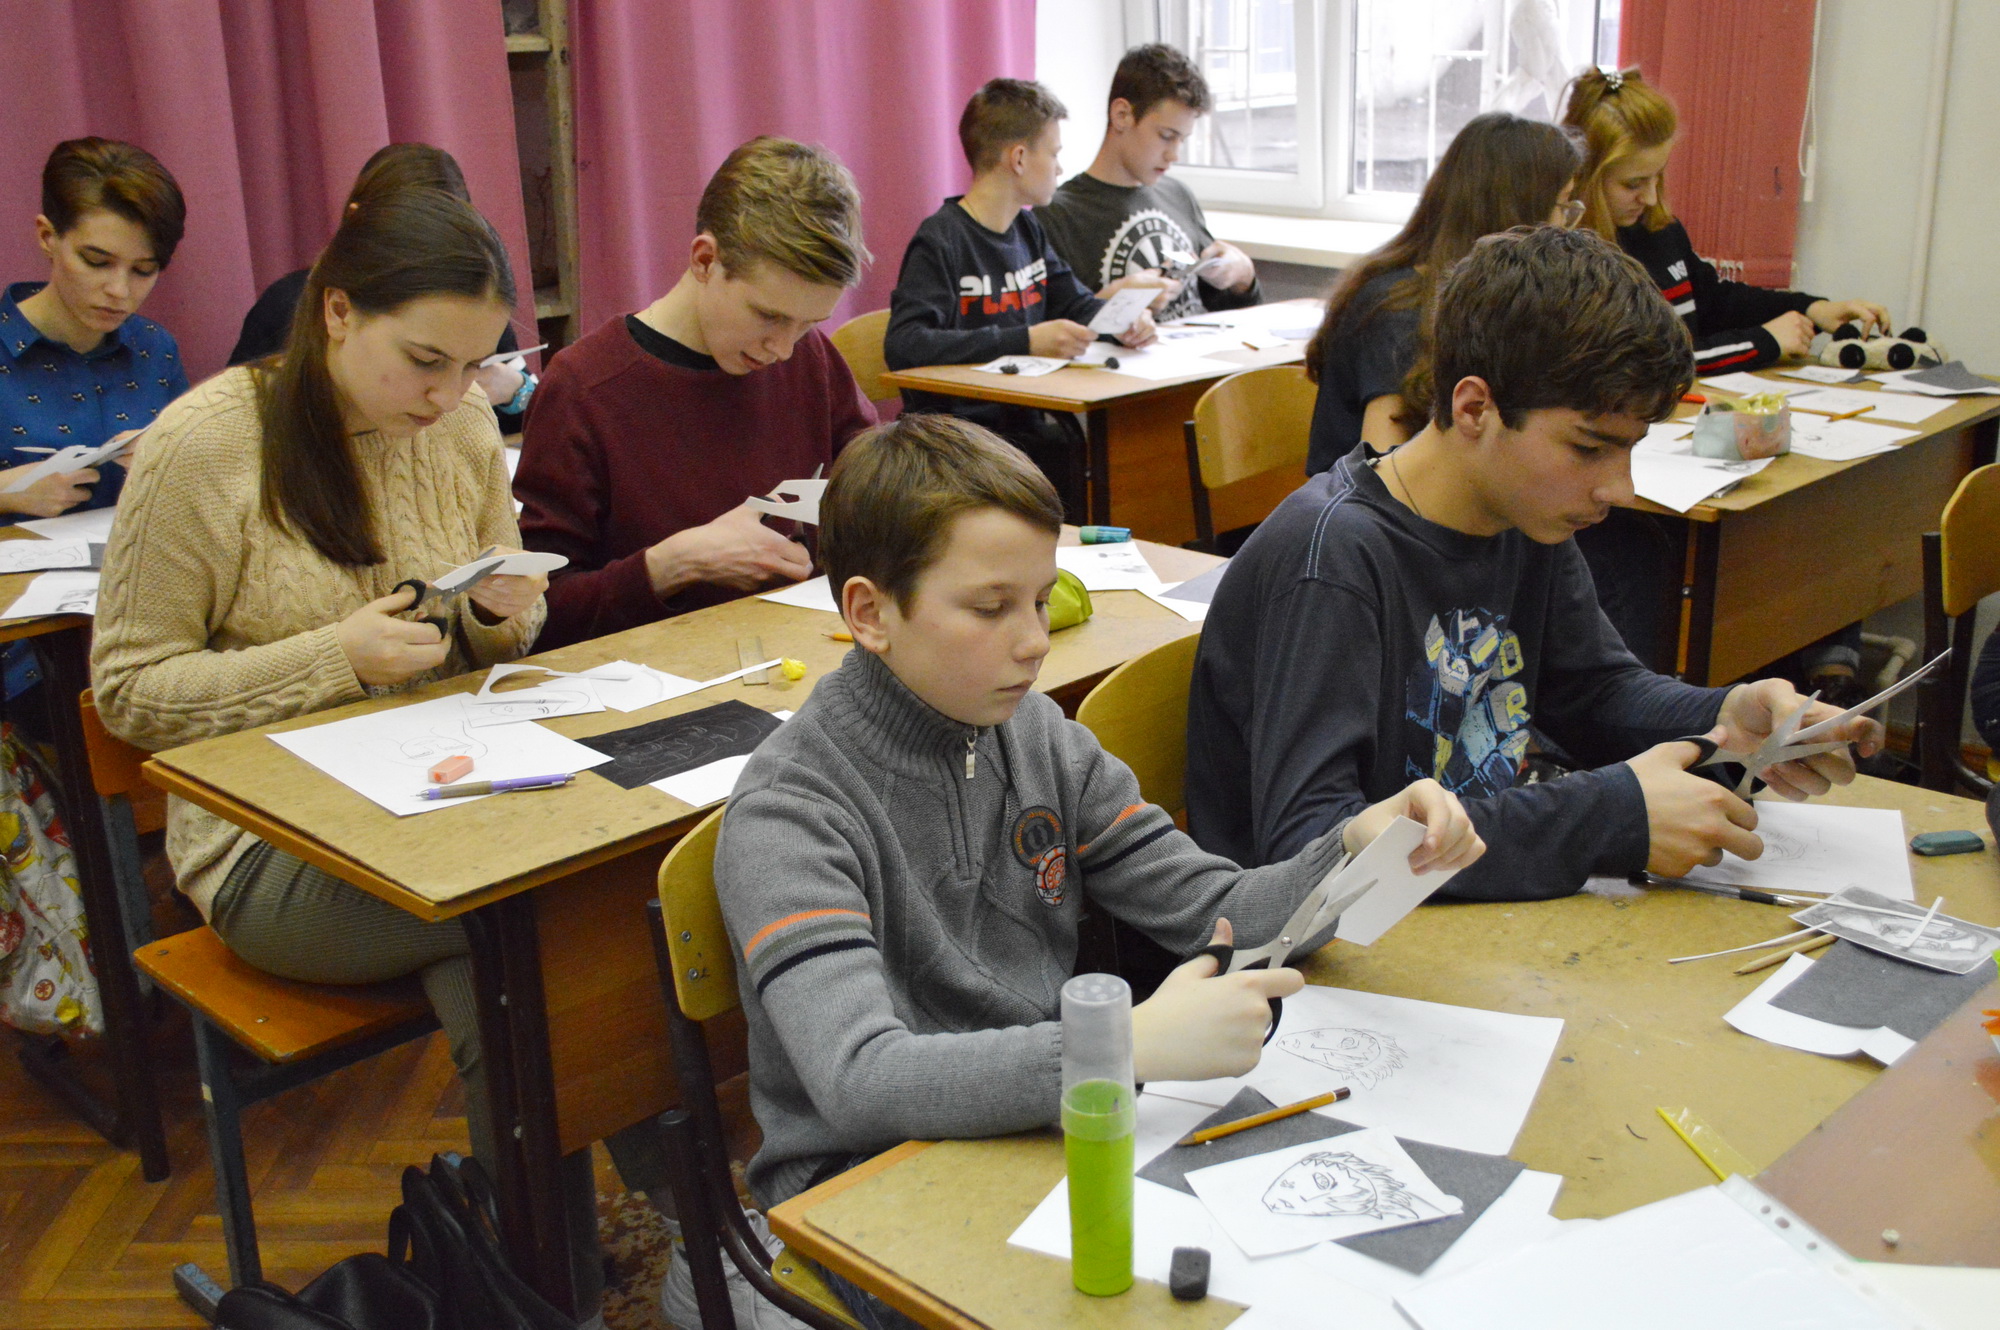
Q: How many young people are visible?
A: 10